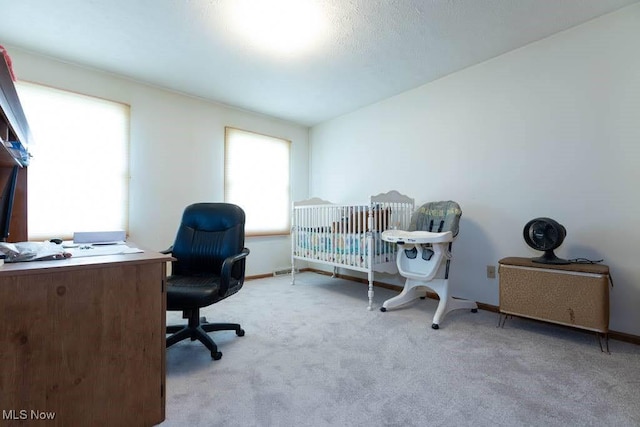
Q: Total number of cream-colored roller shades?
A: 2